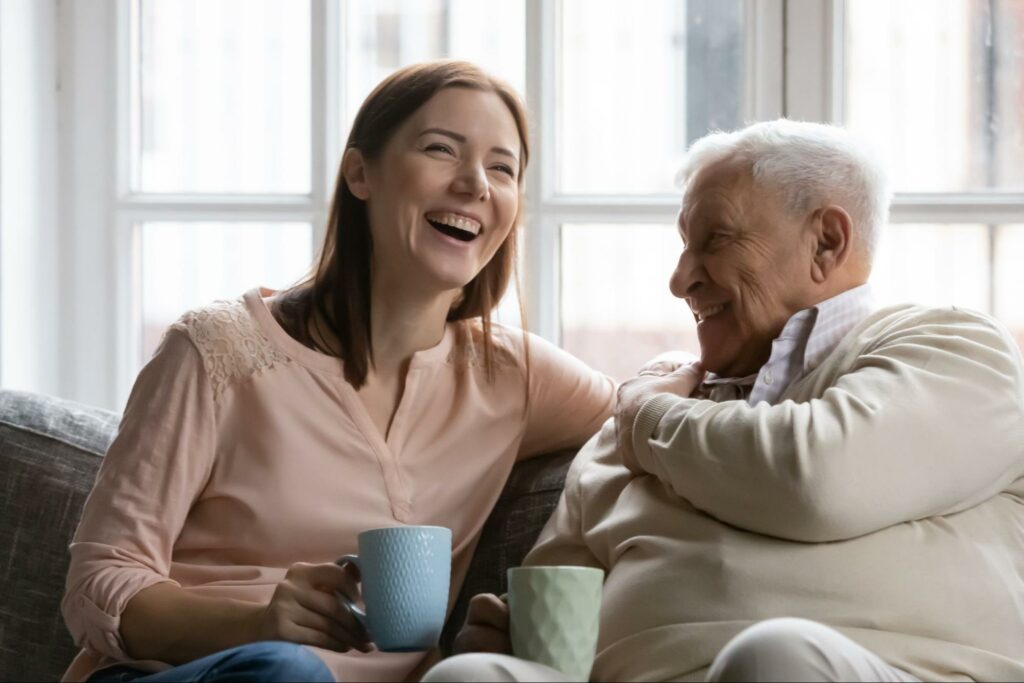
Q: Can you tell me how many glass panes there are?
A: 8